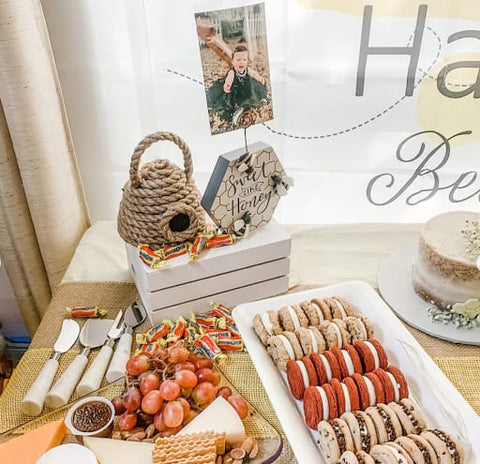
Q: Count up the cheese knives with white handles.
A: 4